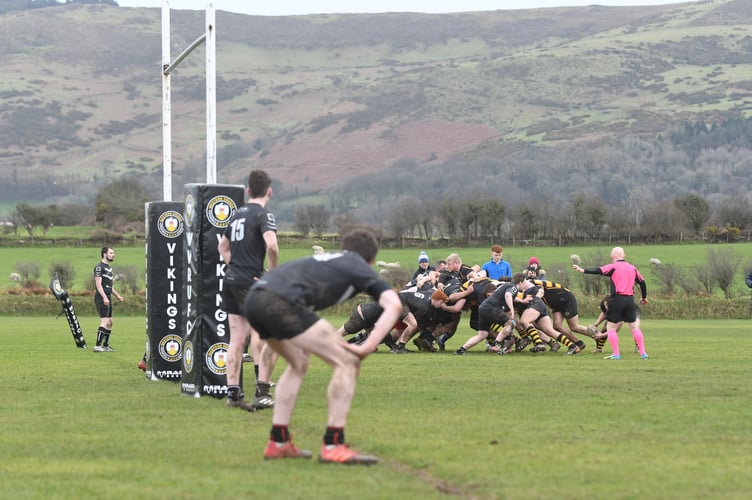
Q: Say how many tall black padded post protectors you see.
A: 2